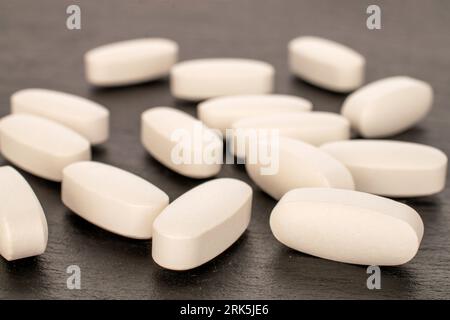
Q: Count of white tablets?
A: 15